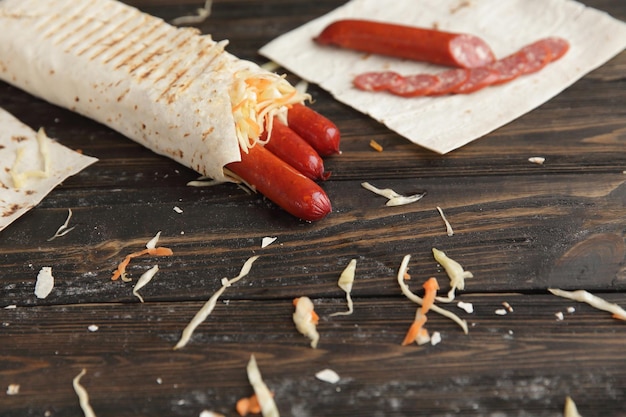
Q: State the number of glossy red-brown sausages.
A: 4